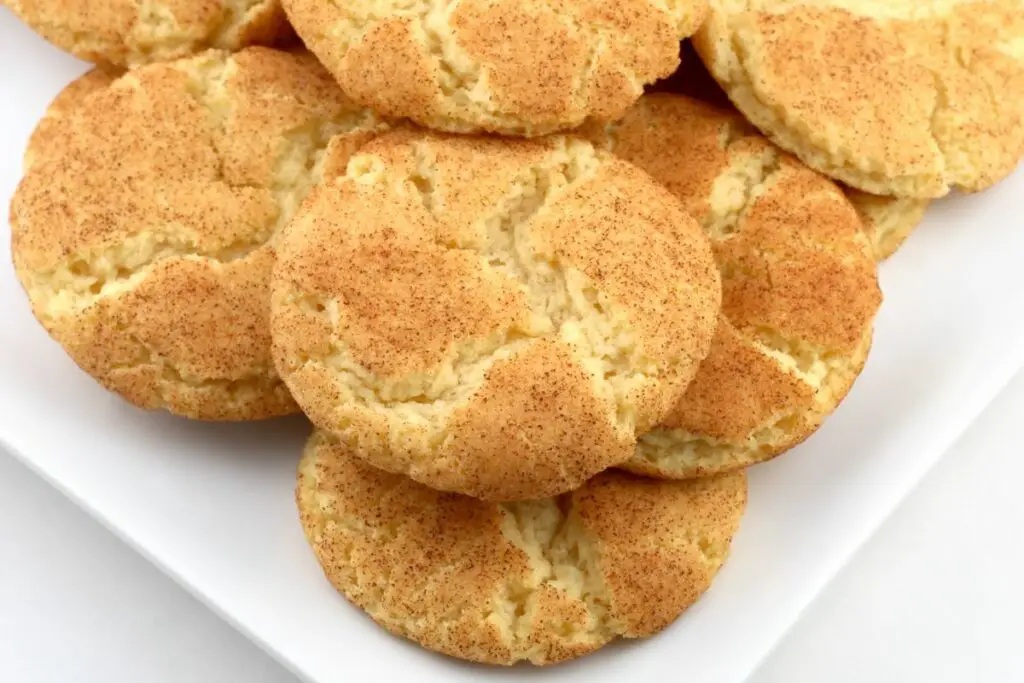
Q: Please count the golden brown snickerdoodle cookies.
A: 8